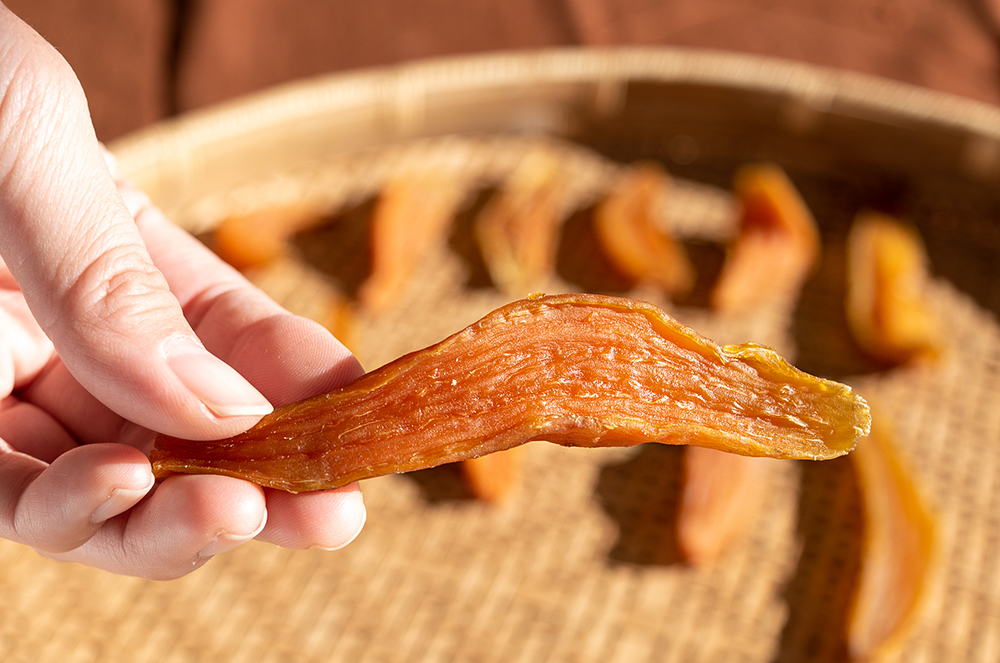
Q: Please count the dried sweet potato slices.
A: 11